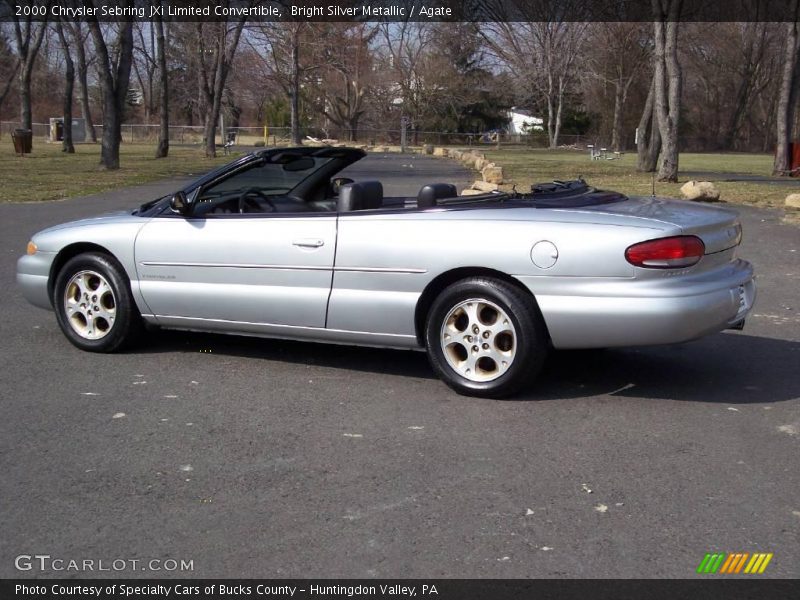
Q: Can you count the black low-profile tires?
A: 2